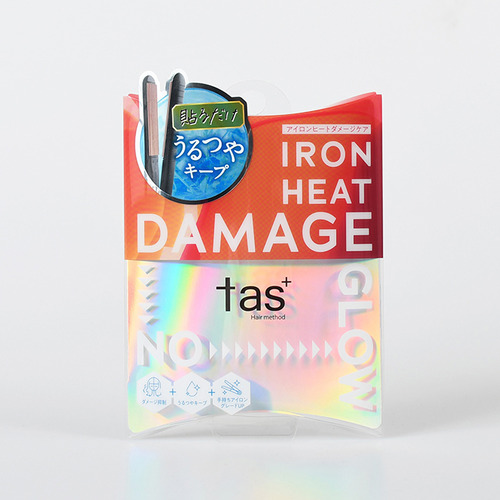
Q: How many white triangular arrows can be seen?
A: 15